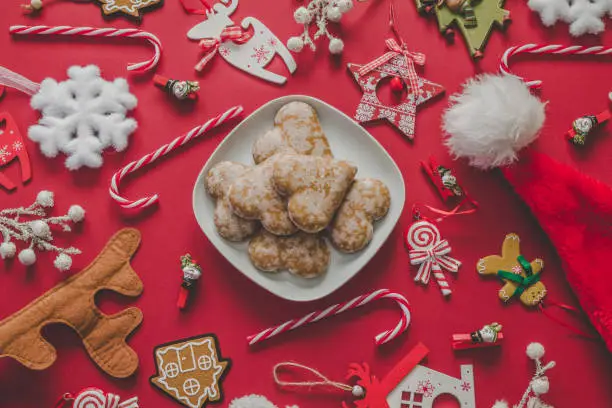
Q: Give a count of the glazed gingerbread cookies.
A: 6